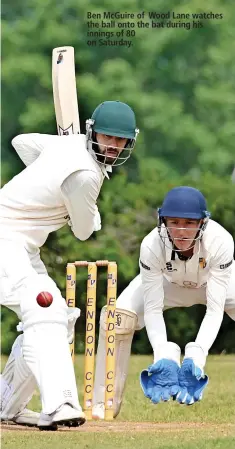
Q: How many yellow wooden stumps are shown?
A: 3